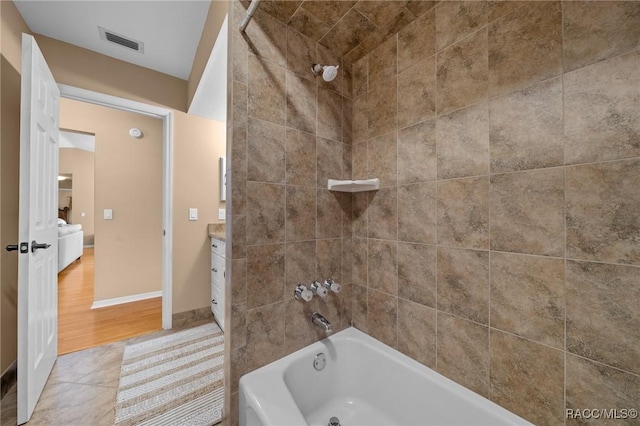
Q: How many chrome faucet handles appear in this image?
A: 3